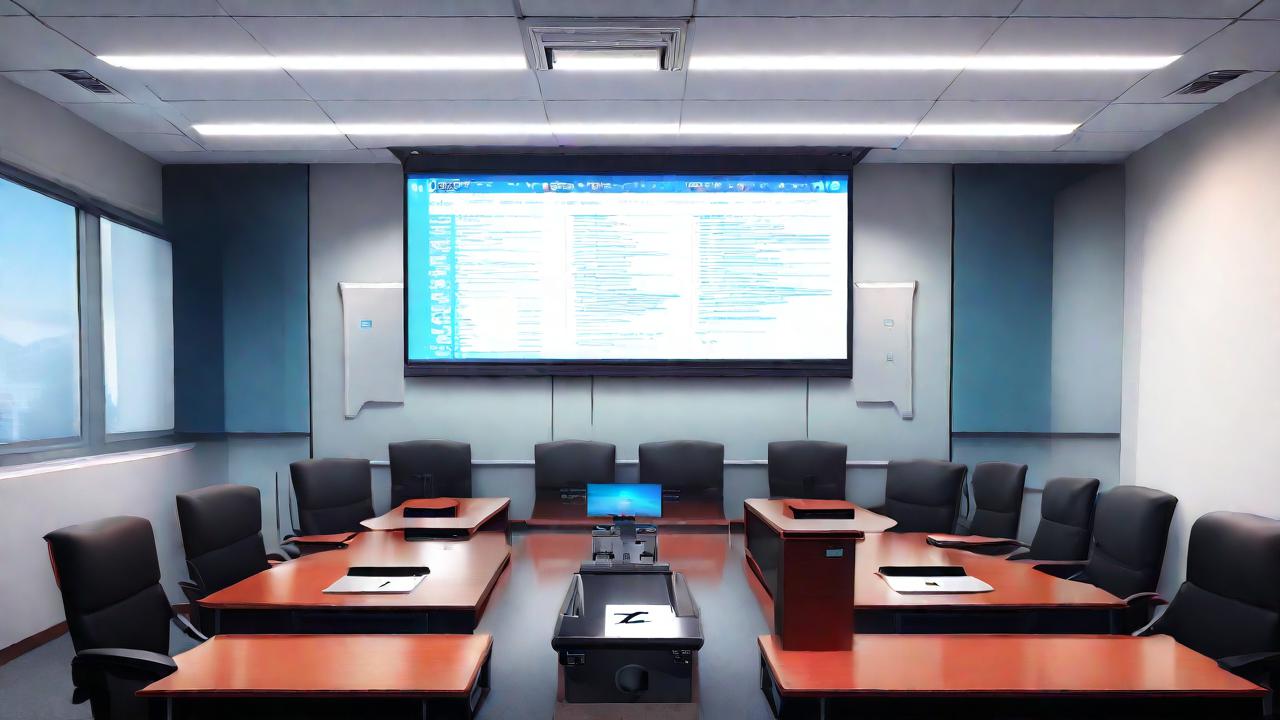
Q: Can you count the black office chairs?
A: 12